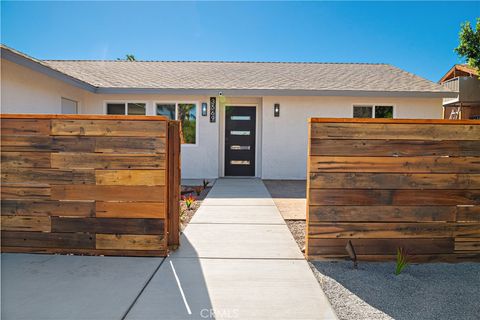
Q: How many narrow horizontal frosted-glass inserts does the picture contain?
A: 4